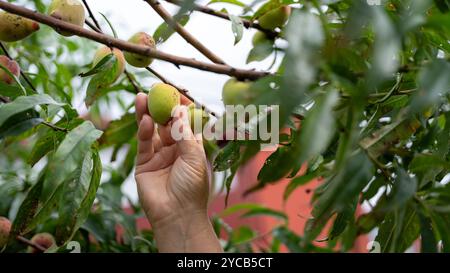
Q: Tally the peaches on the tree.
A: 12